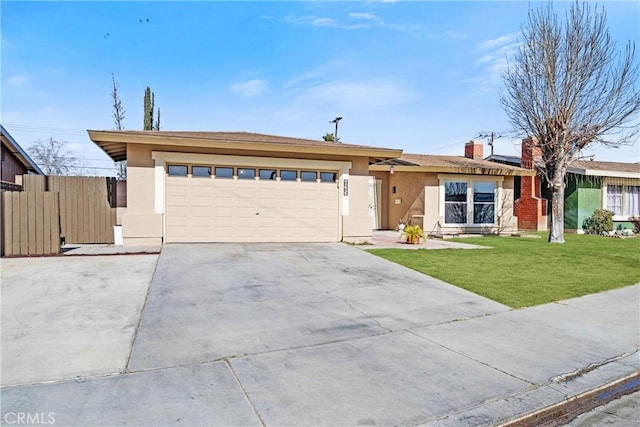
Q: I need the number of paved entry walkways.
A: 1